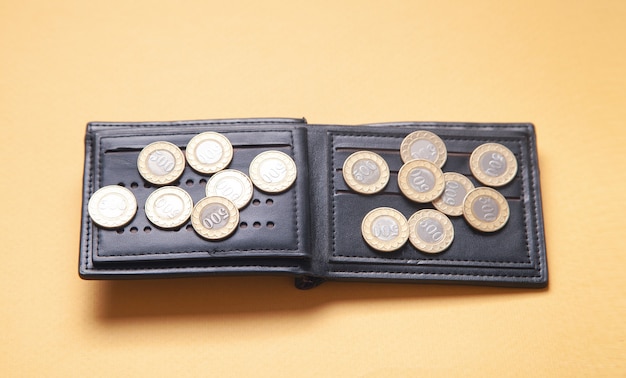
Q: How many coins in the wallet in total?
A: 15